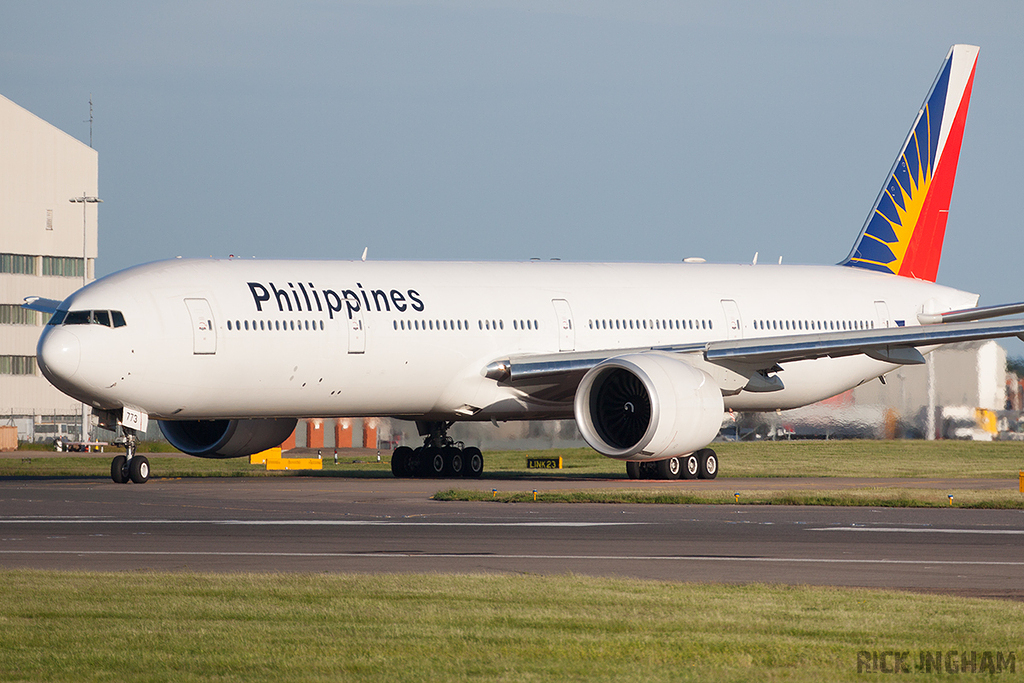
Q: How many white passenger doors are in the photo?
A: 5